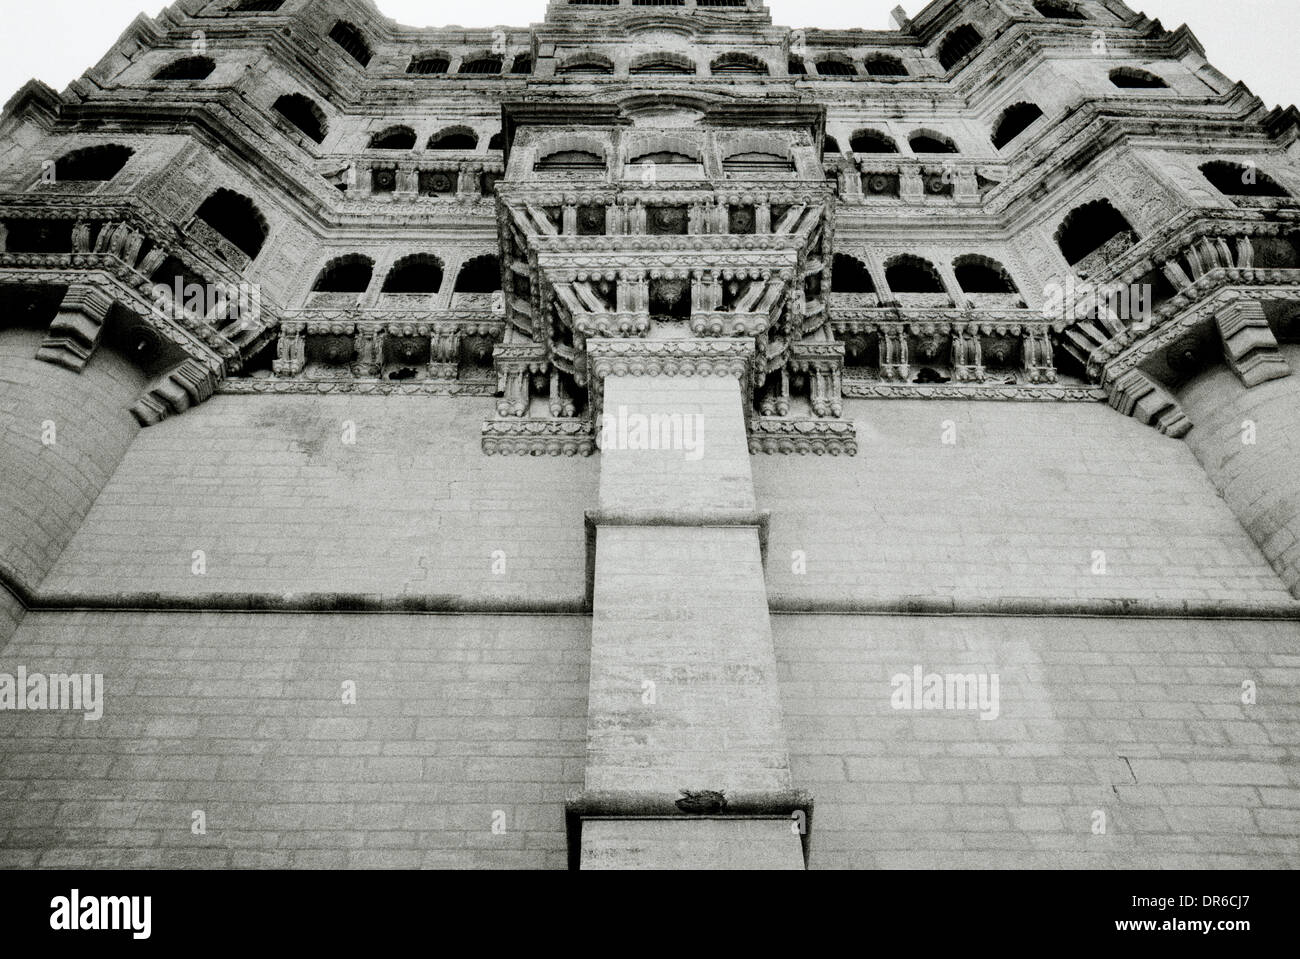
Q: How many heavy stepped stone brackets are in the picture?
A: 4